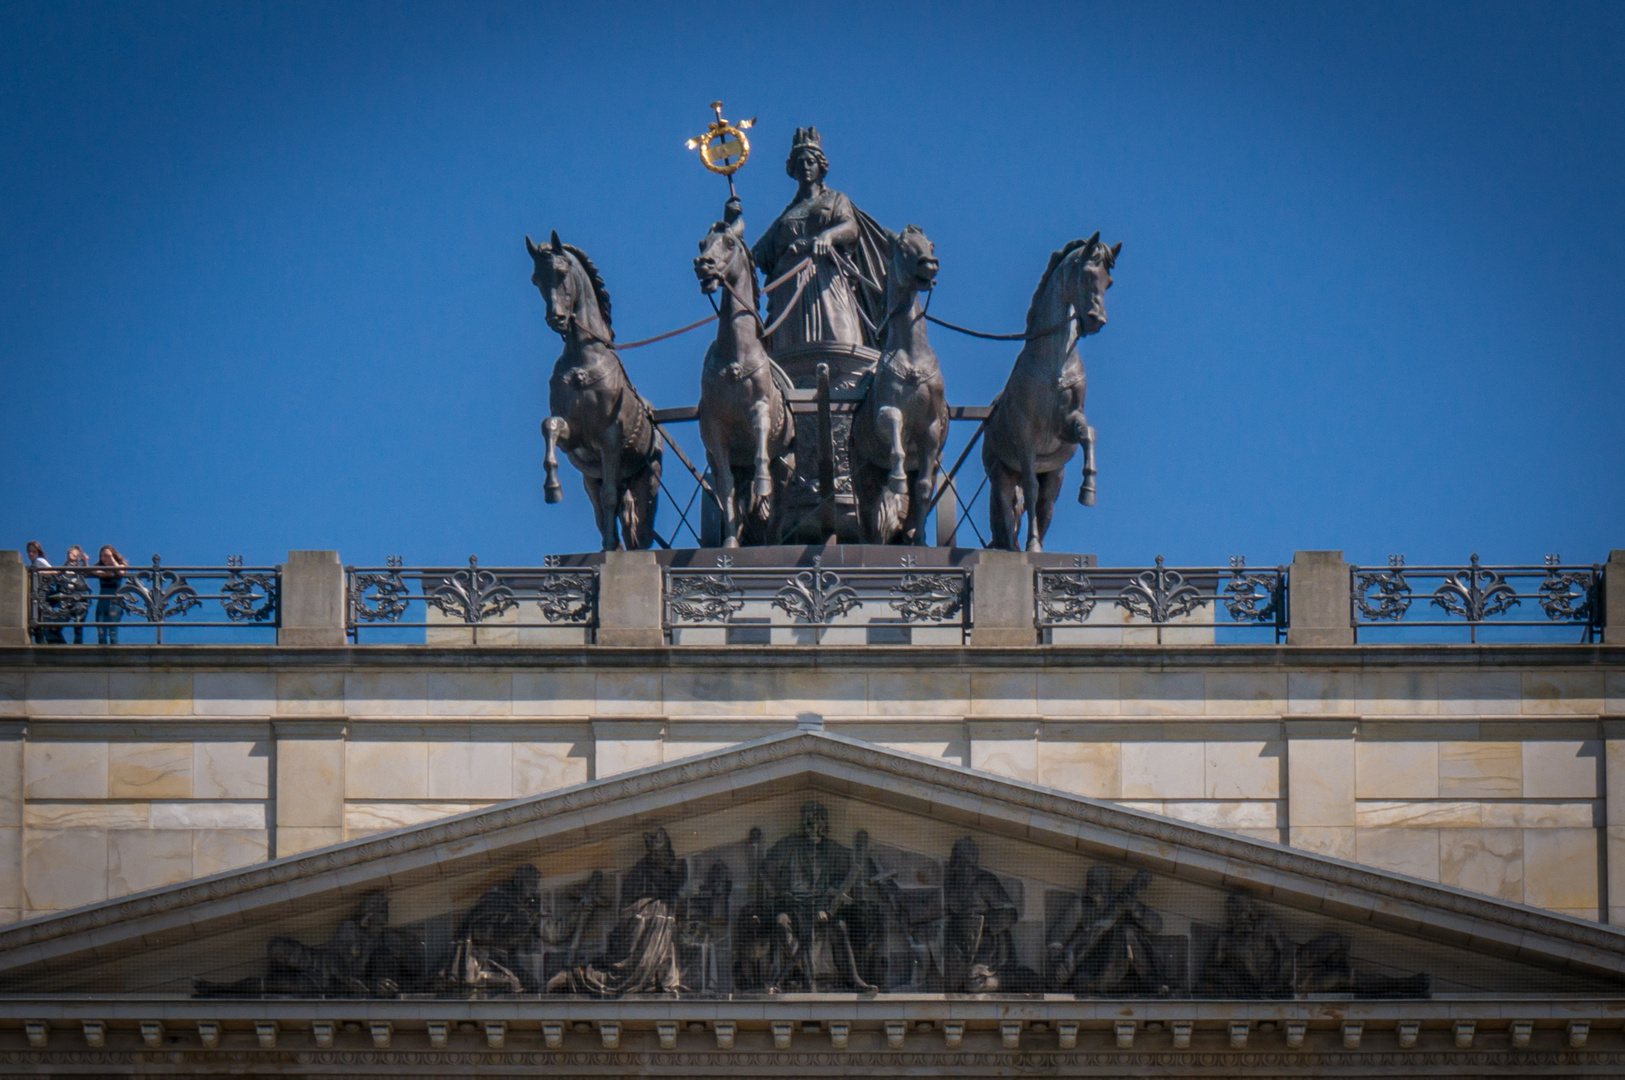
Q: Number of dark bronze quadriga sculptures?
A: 1